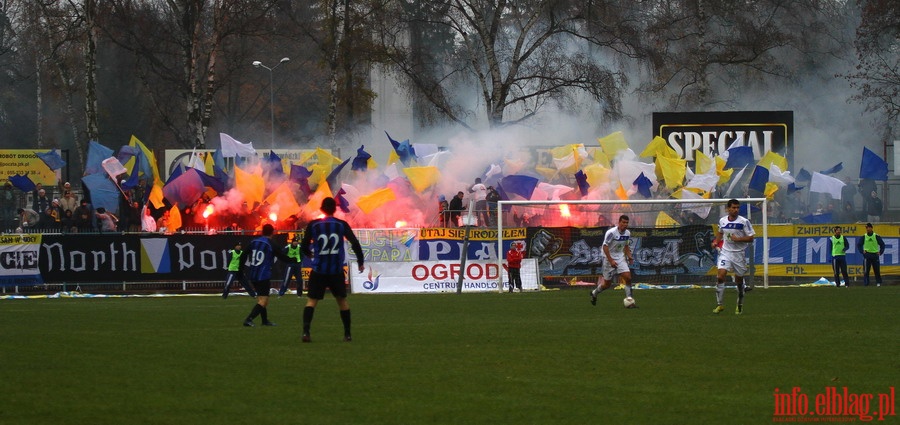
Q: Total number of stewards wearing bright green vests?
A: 4